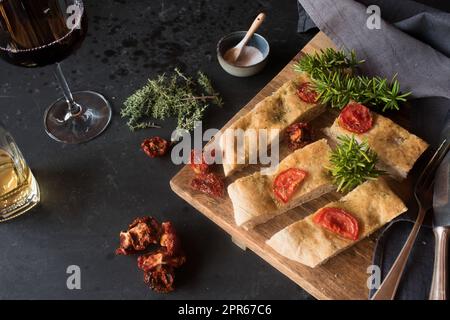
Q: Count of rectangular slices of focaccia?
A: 4